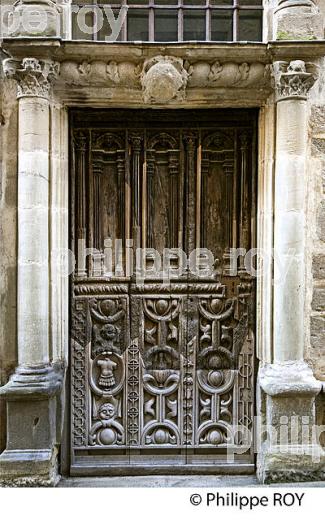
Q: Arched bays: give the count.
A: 3